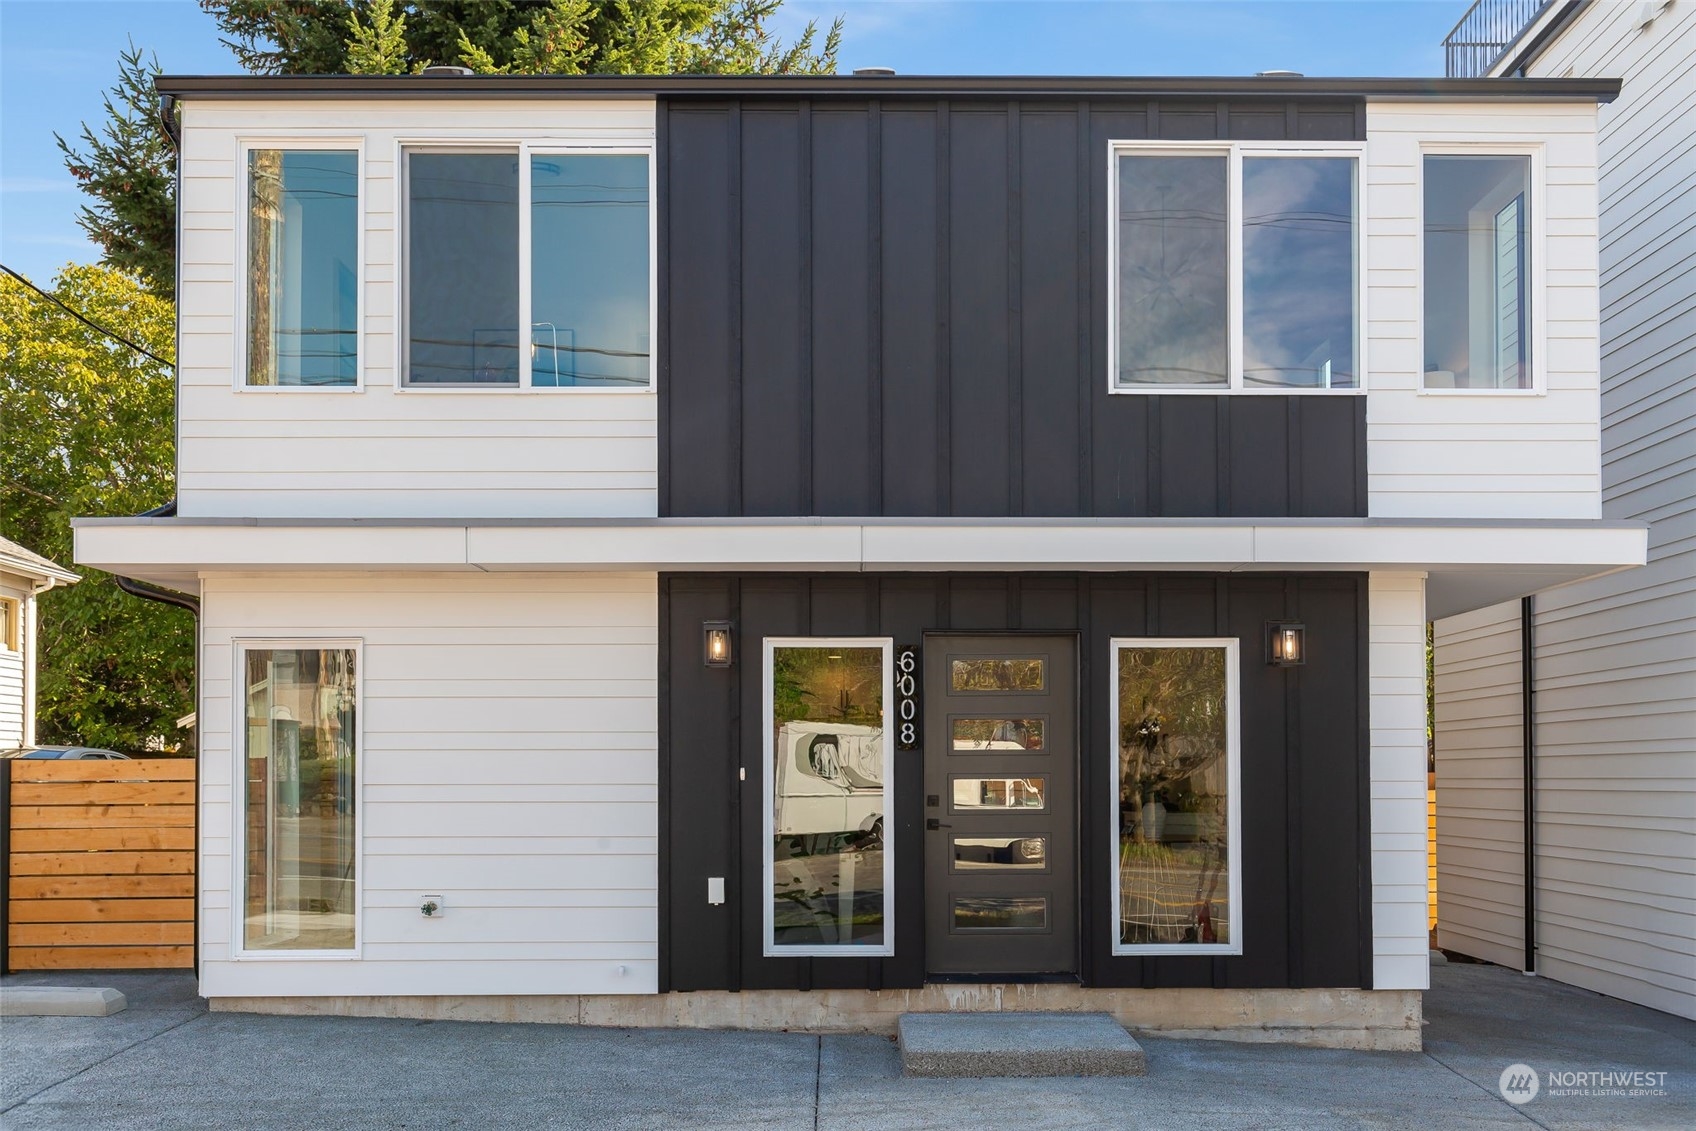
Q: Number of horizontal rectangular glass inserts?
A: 5